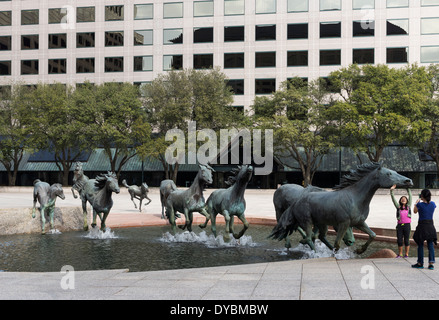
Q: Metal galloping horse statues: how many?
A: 9